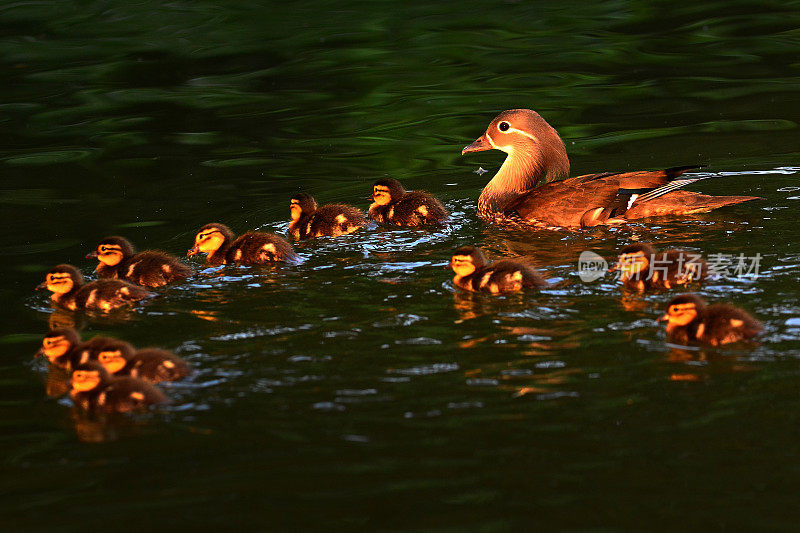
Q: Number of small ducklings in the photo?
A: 11